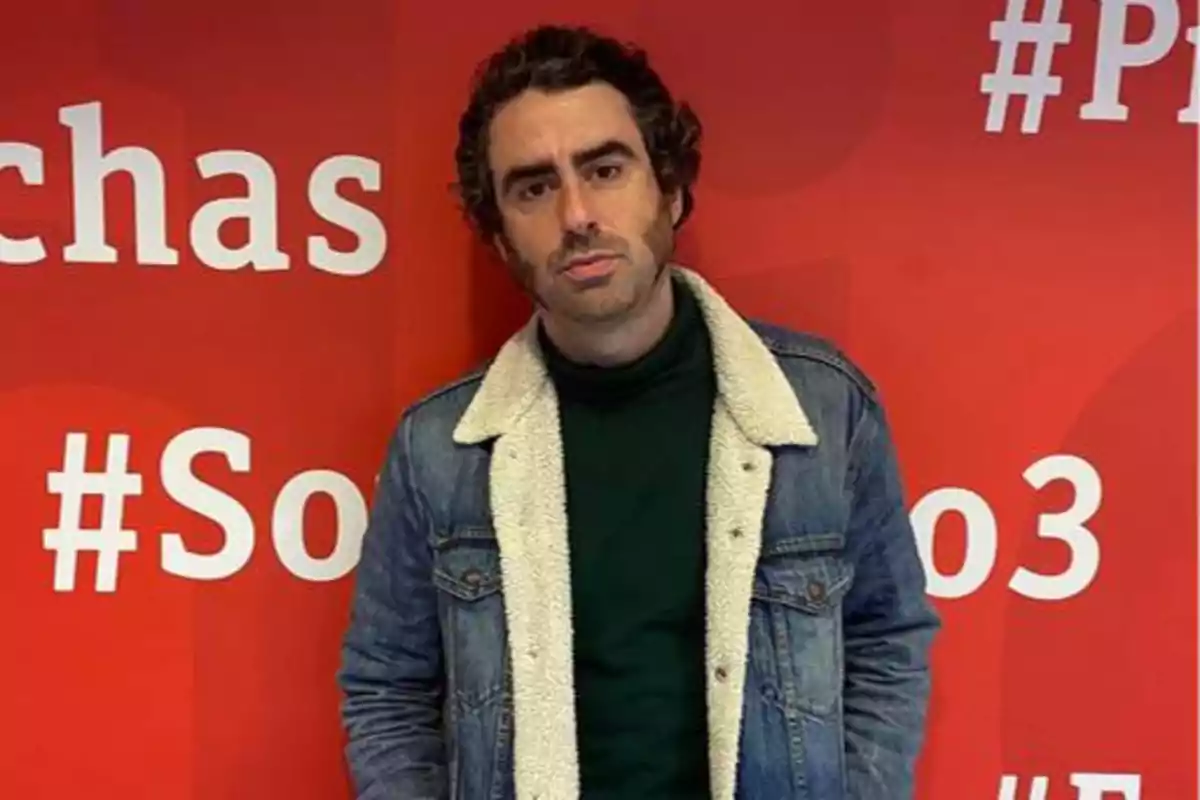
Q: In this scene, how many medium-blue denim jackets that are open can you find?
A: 1